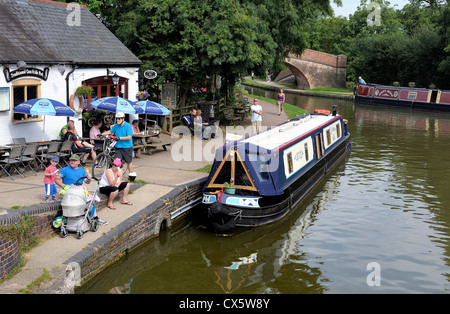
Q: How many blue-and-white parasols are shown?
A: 3